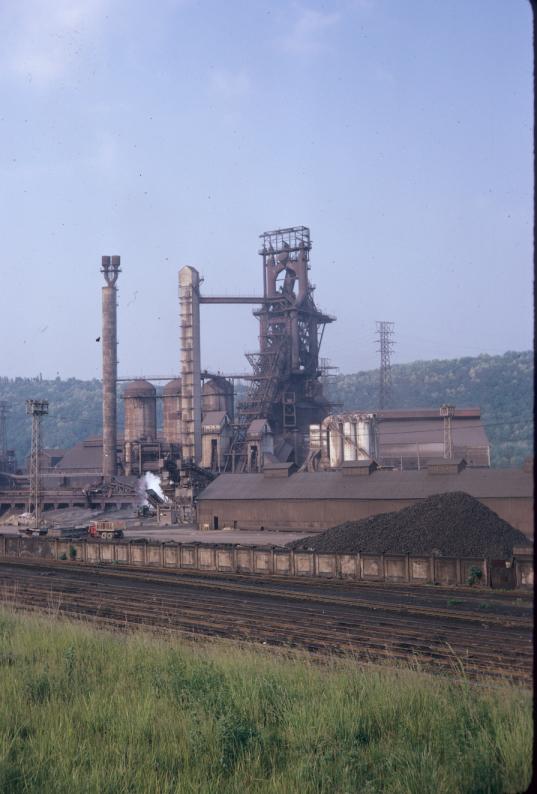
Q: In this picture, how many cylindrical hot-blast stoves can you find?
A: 3